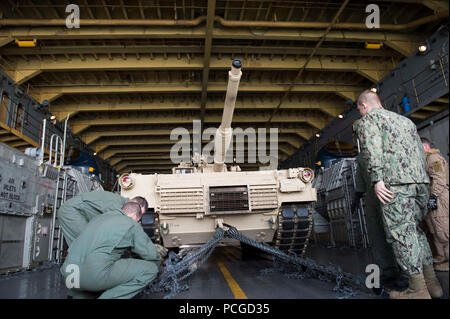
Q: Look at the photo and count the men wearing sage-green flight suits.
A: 2